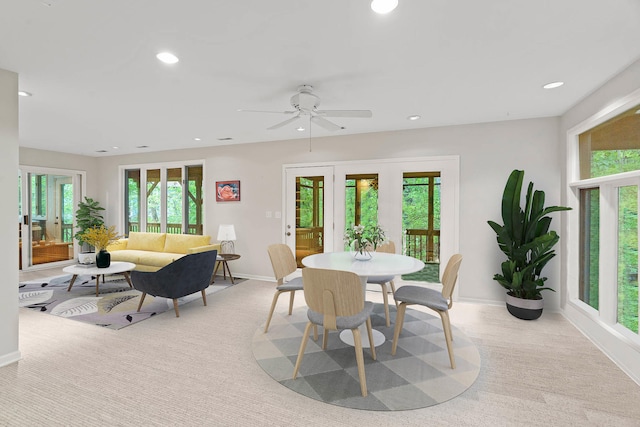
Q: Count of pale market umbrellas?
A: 0